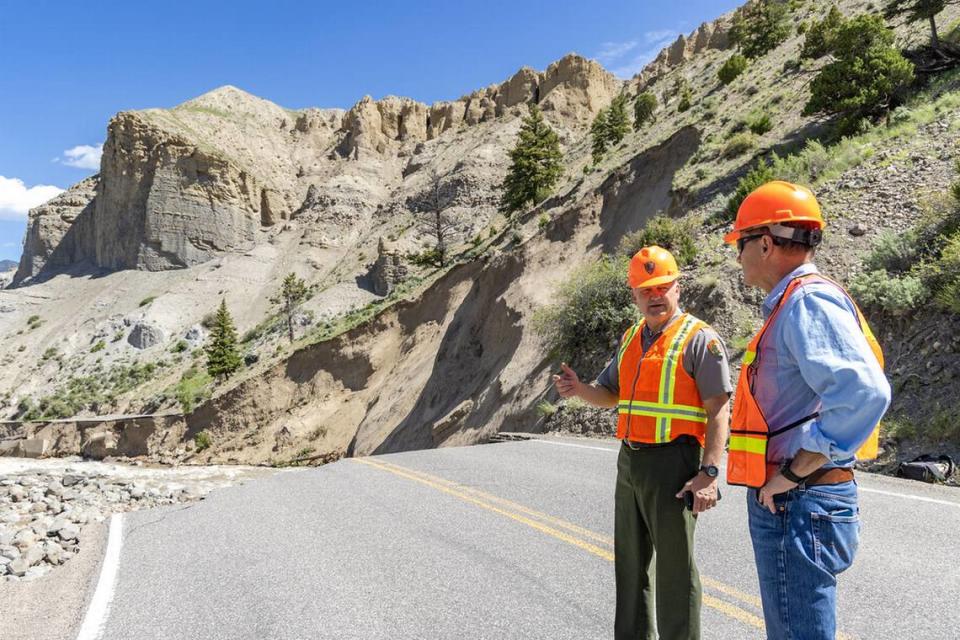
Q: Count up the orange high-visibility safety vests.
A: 2